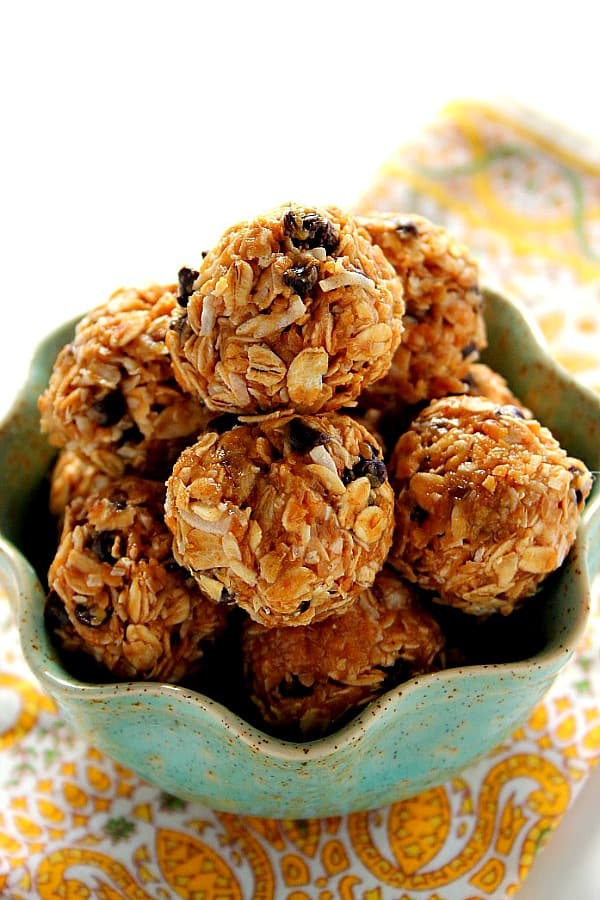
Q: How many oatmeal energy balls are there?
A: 9